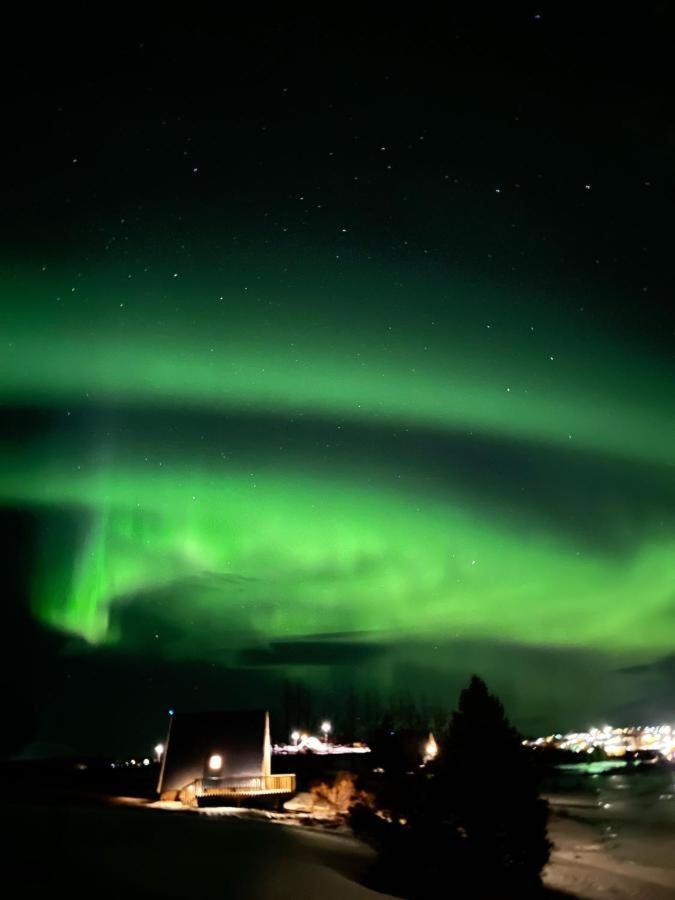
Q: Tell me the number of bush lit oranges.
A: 1